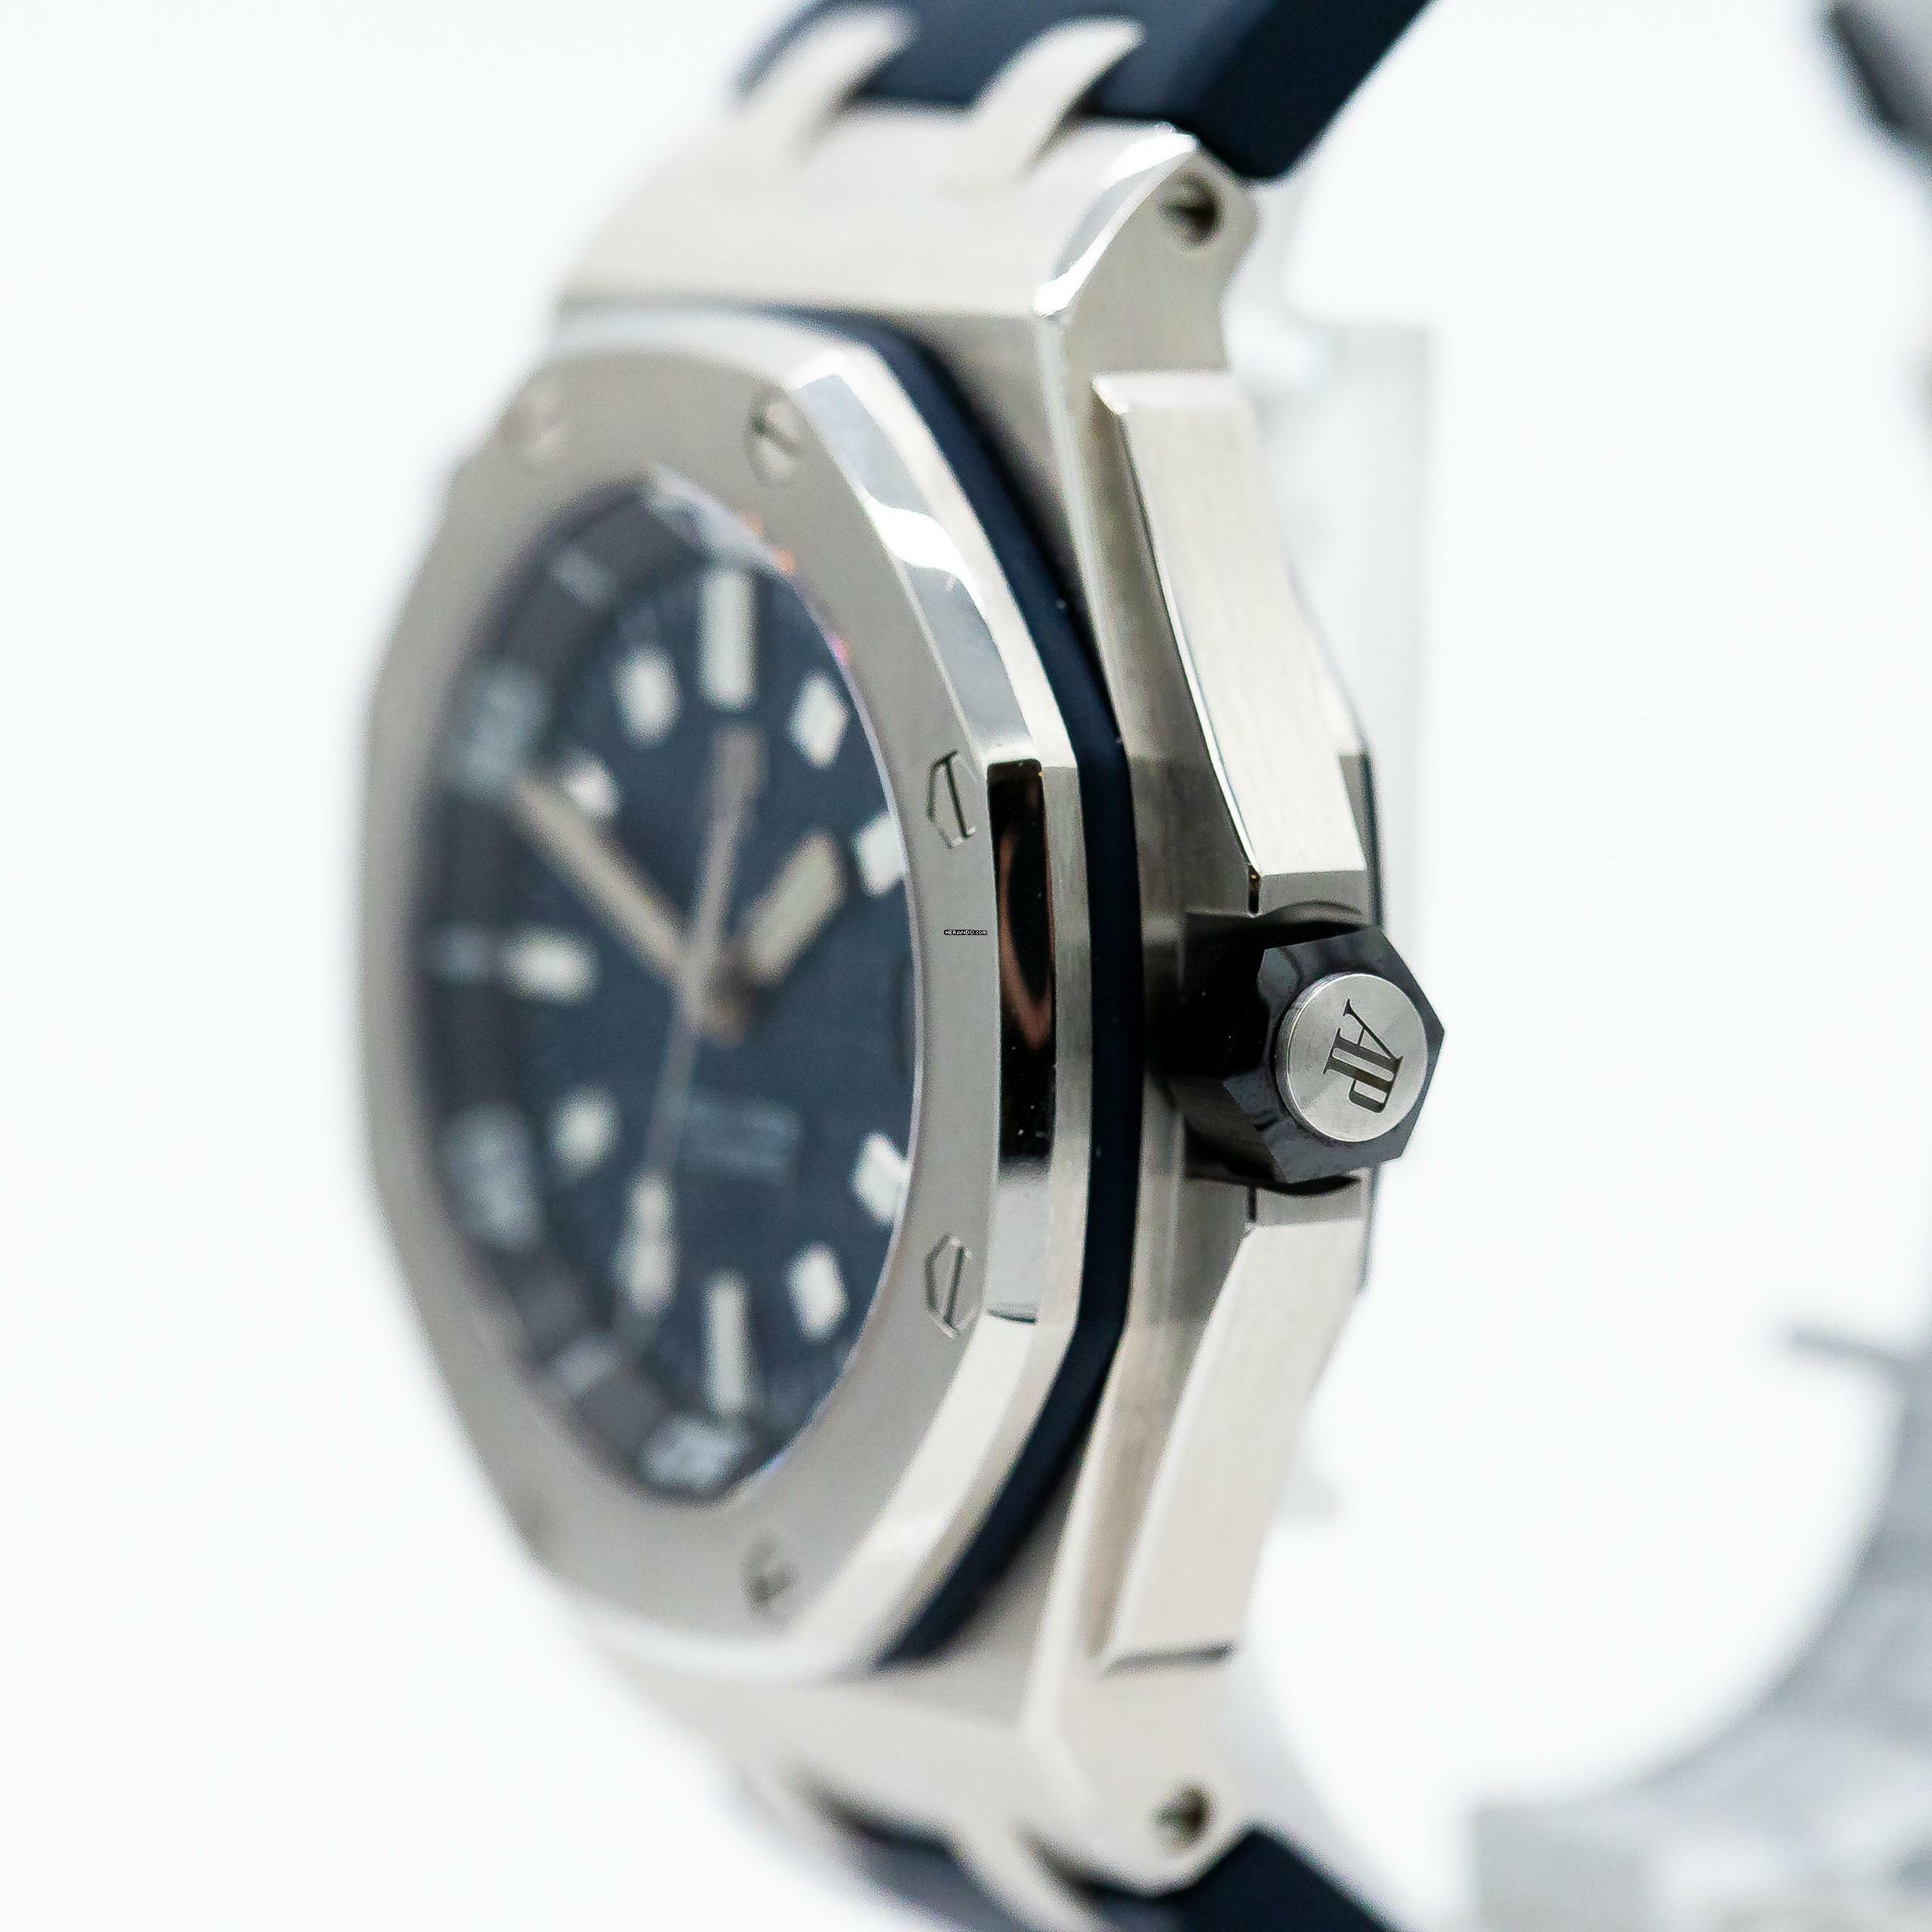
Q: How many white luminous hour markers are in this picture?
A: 11